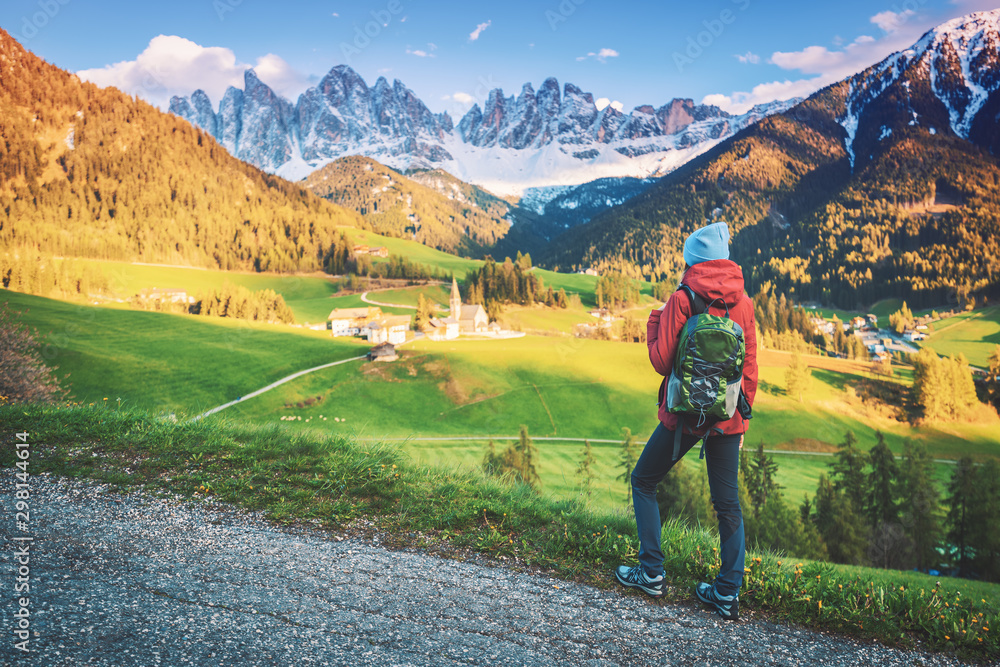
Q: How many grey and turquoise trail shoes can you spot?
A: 2